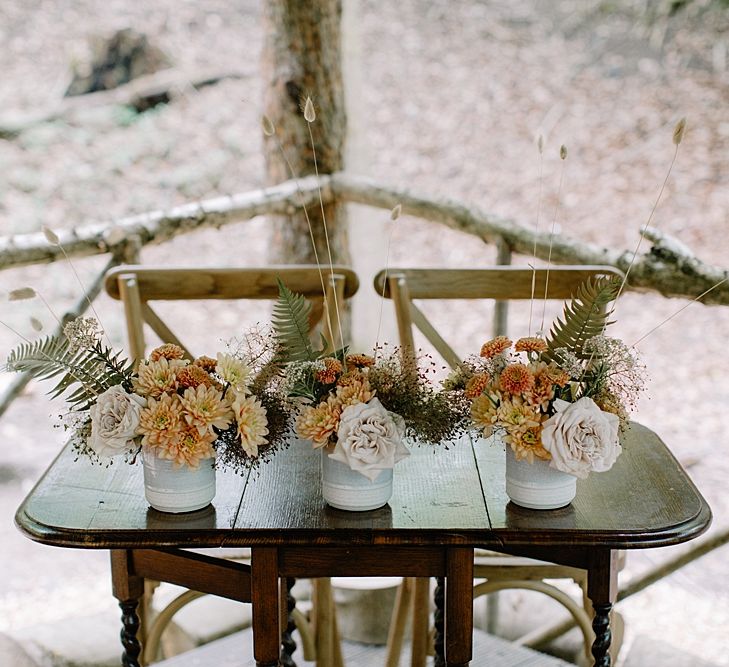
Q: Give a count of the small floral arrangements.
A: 3